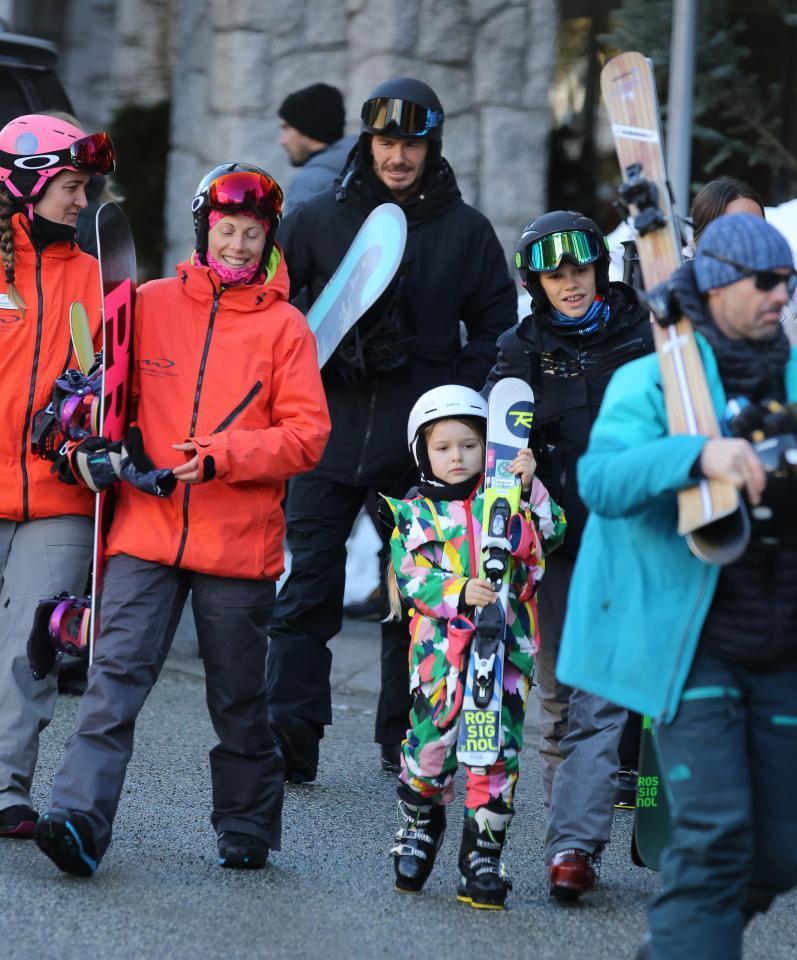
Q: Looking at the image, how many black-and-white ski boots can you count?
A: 2